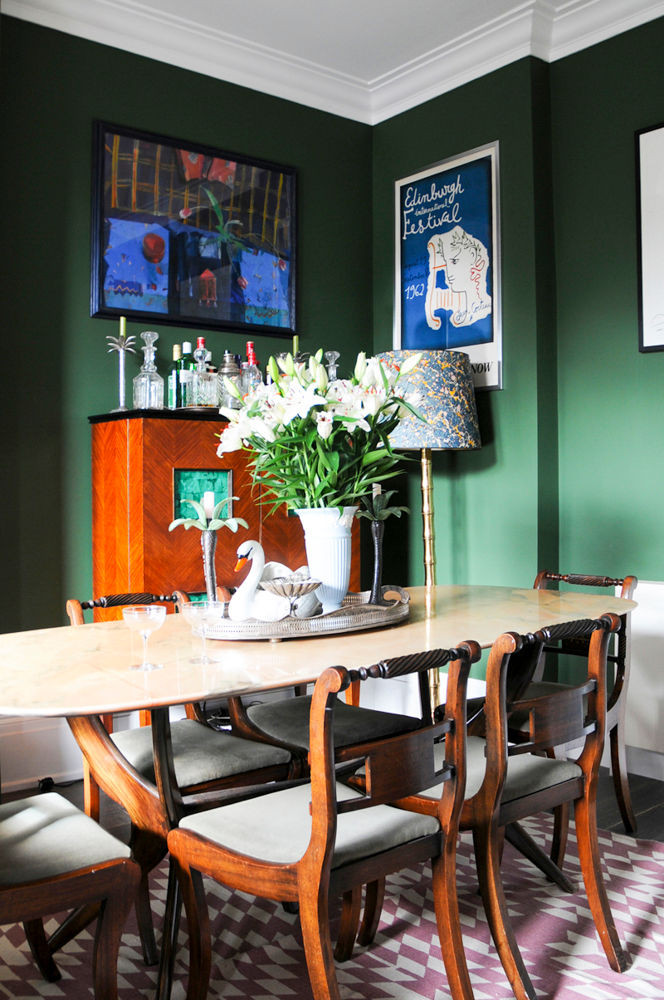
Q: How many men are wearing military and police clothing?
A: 0